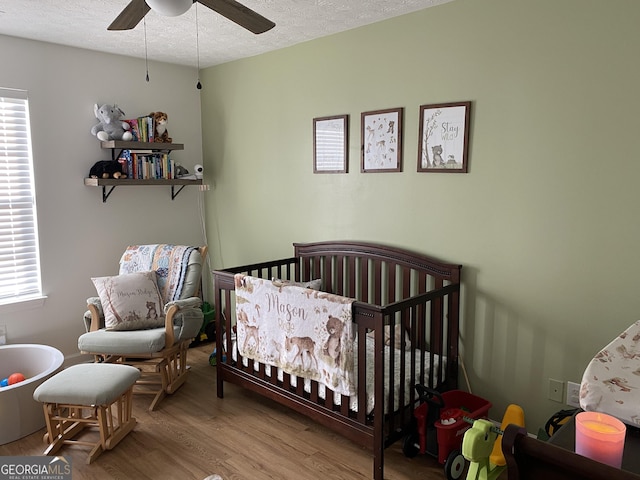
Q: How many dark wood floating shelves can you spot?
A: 2